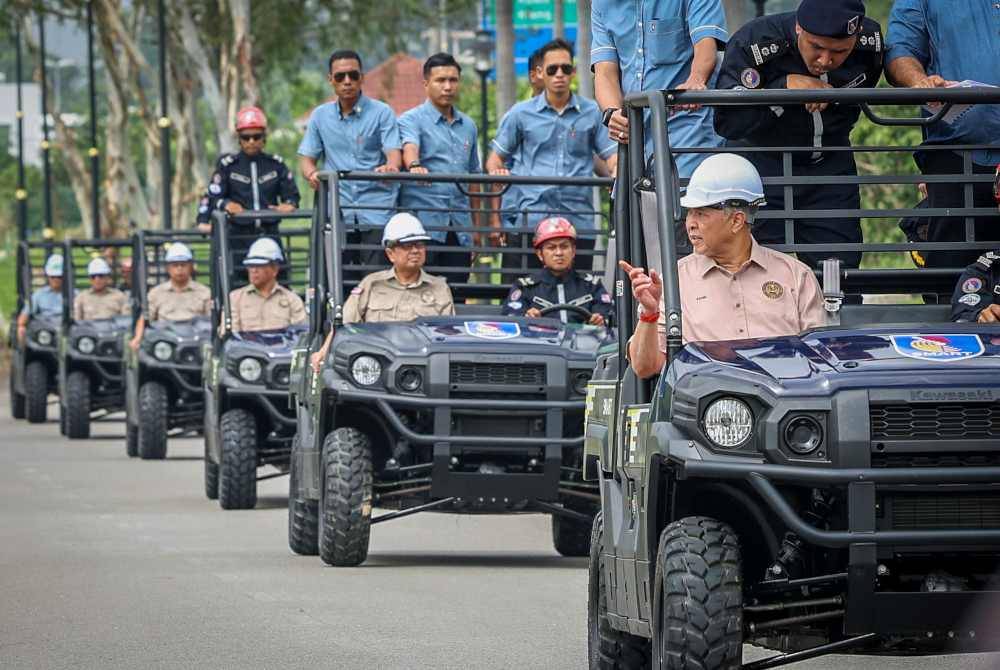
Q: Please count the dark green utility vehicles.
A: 6